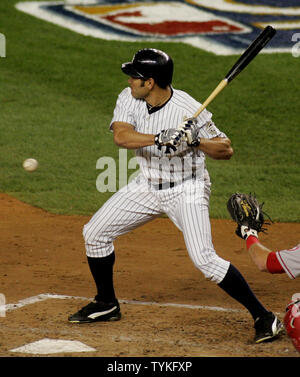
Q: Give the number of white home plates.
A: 1